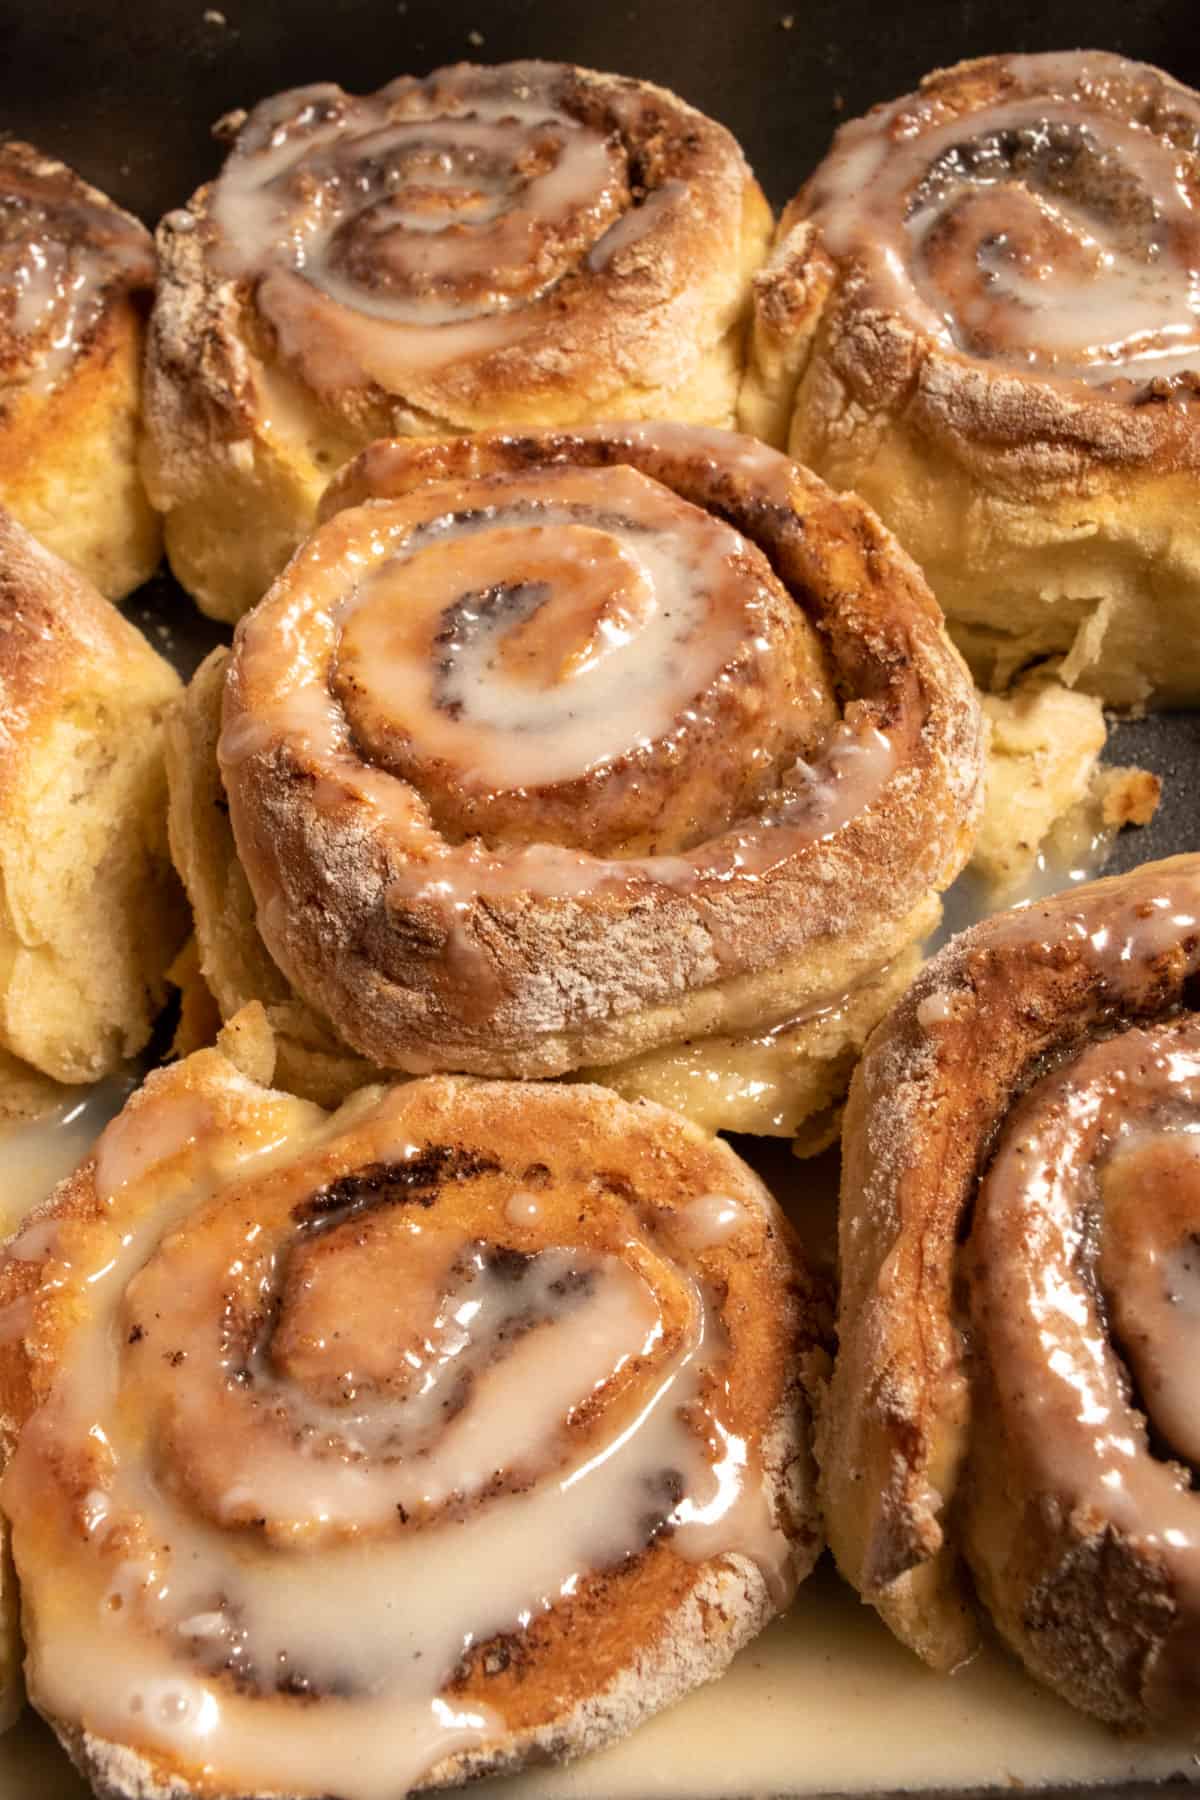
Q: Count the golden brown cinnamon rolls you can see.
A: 7